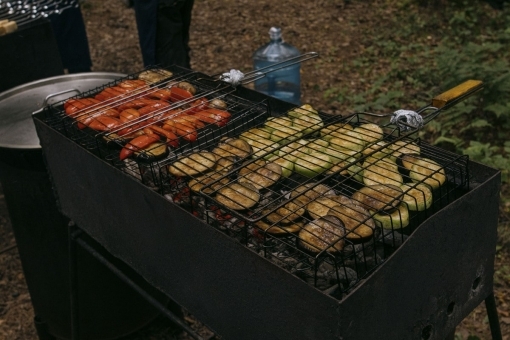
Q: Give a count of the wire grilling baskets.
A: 2